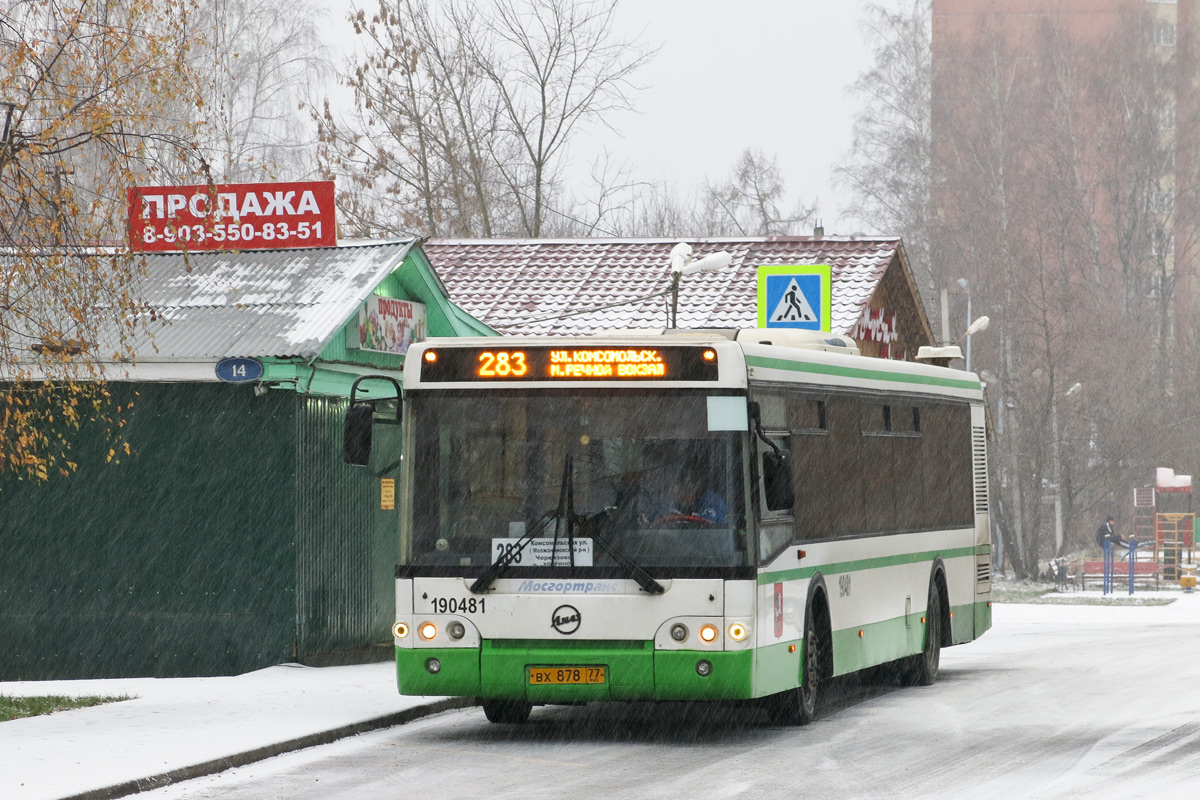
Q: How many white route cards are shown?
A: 1